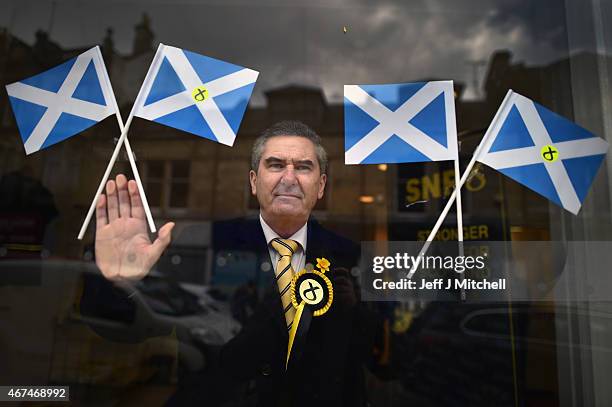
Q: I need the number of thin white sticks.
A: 4